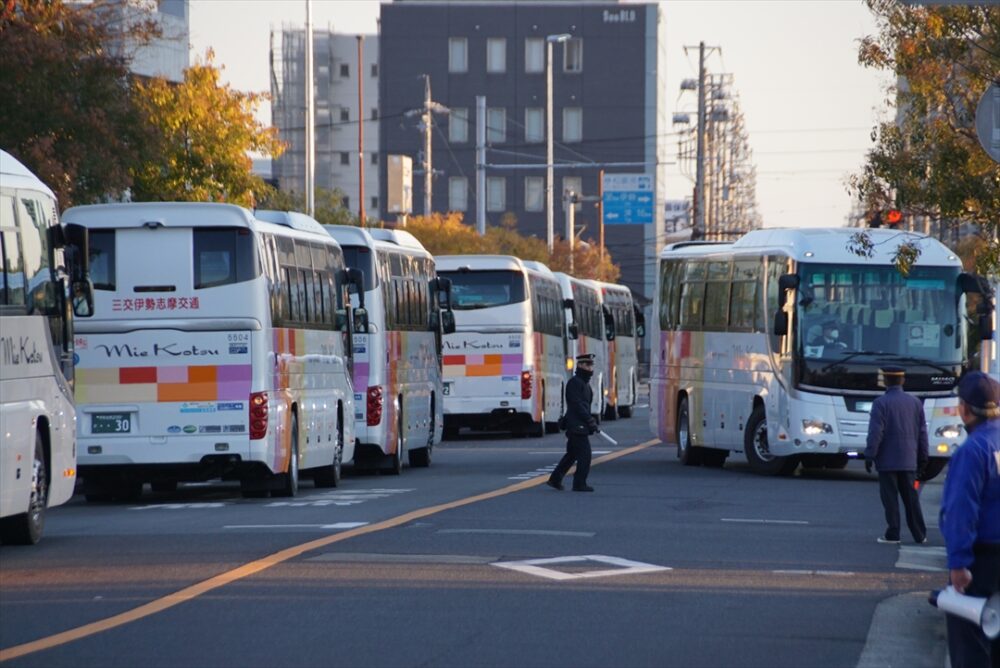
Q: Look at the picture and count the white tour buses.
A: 7